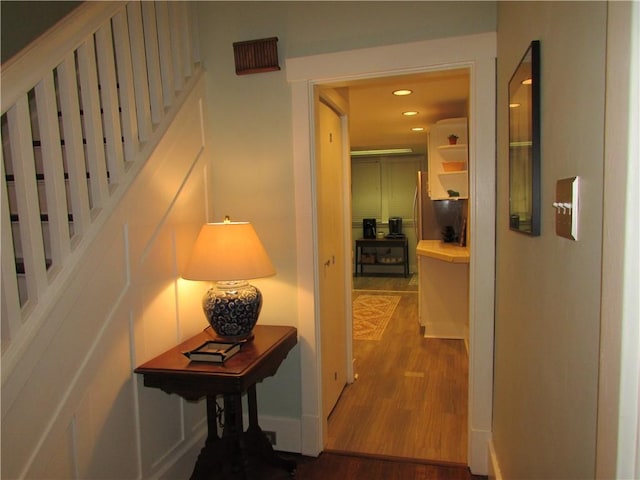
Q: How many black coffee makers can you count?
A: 2